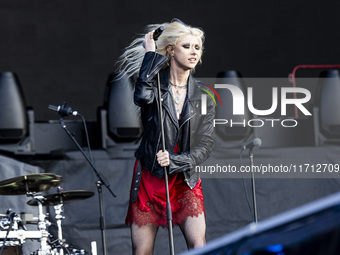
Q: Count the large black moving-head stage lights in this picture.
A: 4